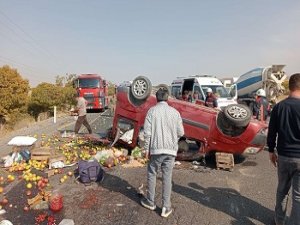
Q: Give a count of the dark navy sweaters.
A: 1